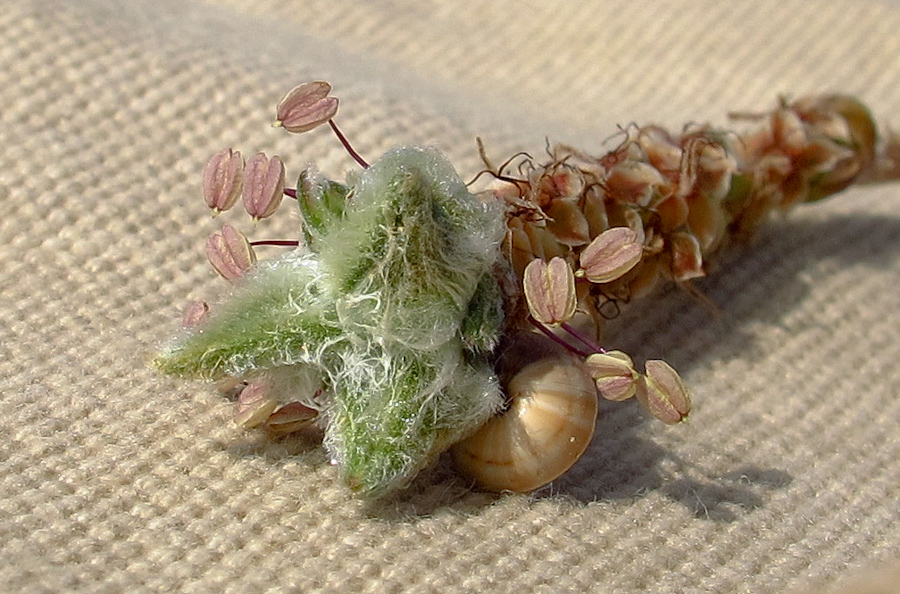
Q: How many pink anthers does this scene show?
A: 11